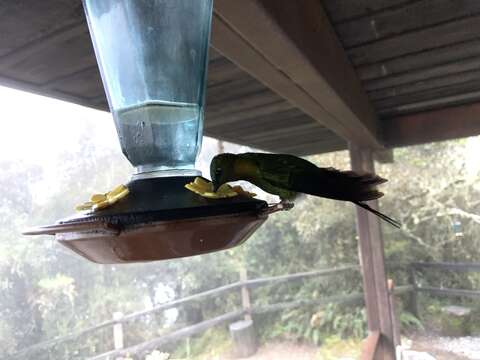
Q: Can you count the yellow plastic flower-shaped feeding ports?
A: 2